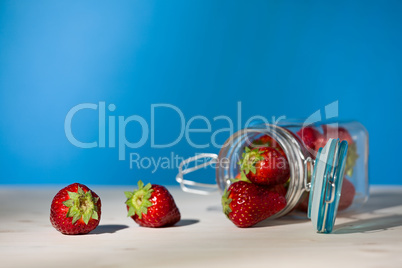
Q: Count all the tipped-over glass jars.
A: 1